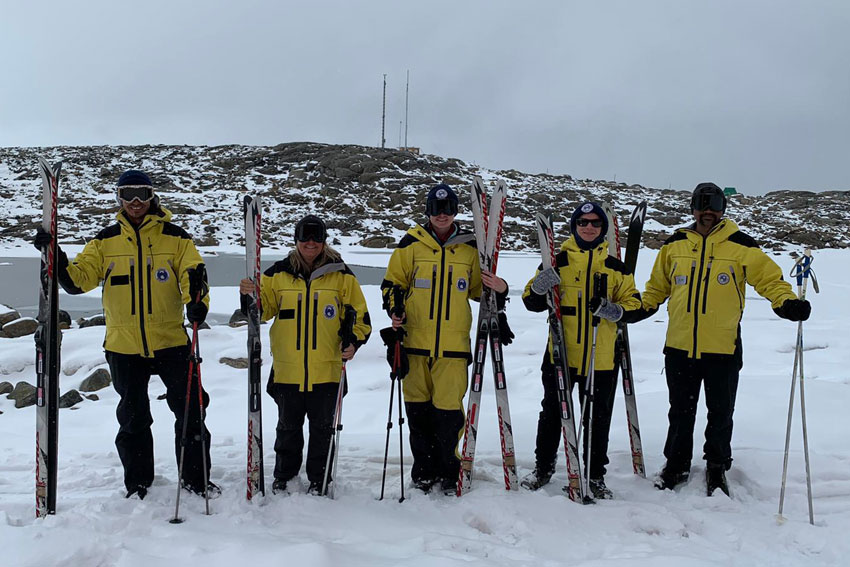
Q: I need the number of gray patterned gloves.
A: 2